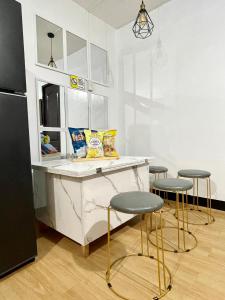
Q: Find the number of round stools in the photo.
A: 4